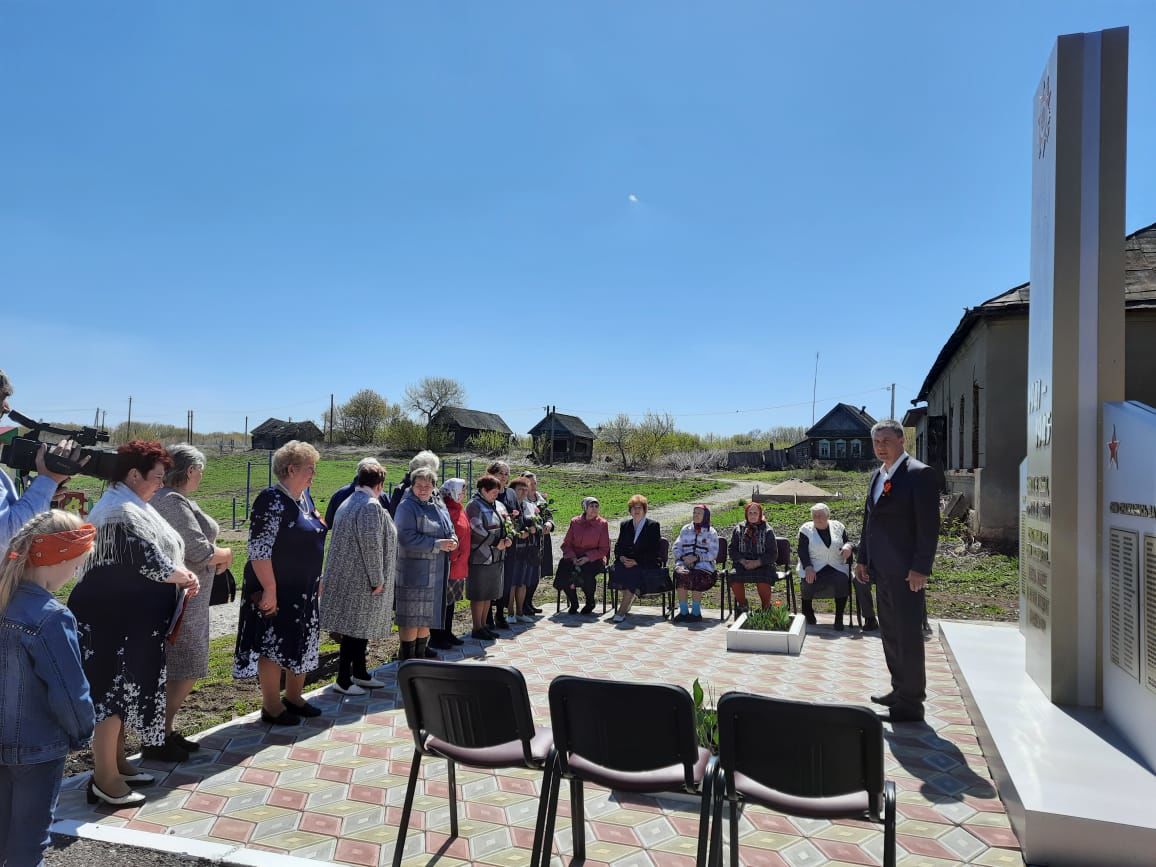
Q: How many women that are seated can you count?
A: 5